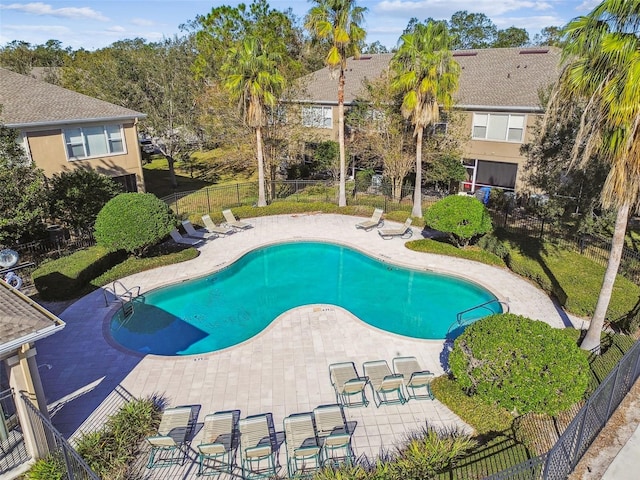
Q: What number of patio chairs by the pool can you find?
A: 14